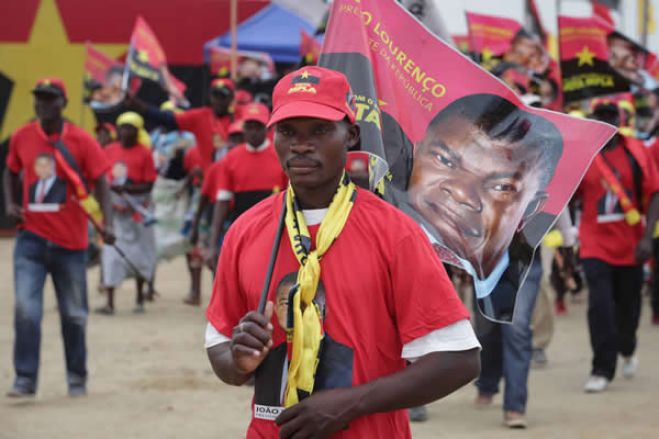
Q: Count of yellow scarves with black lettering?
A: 1